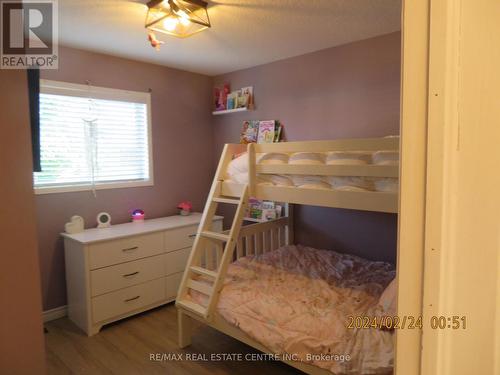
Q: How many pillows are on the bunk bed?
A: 1